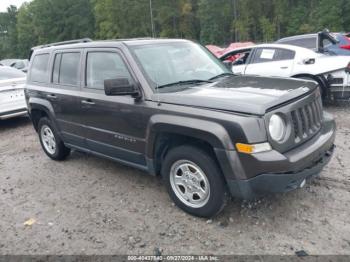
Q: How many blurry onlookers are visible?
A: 0